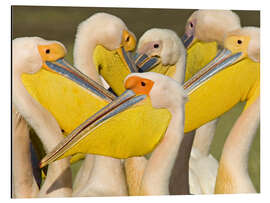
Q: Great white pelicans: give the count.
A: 6